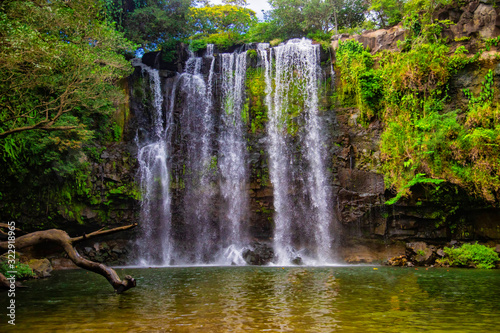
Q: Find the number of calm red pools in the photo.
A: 0